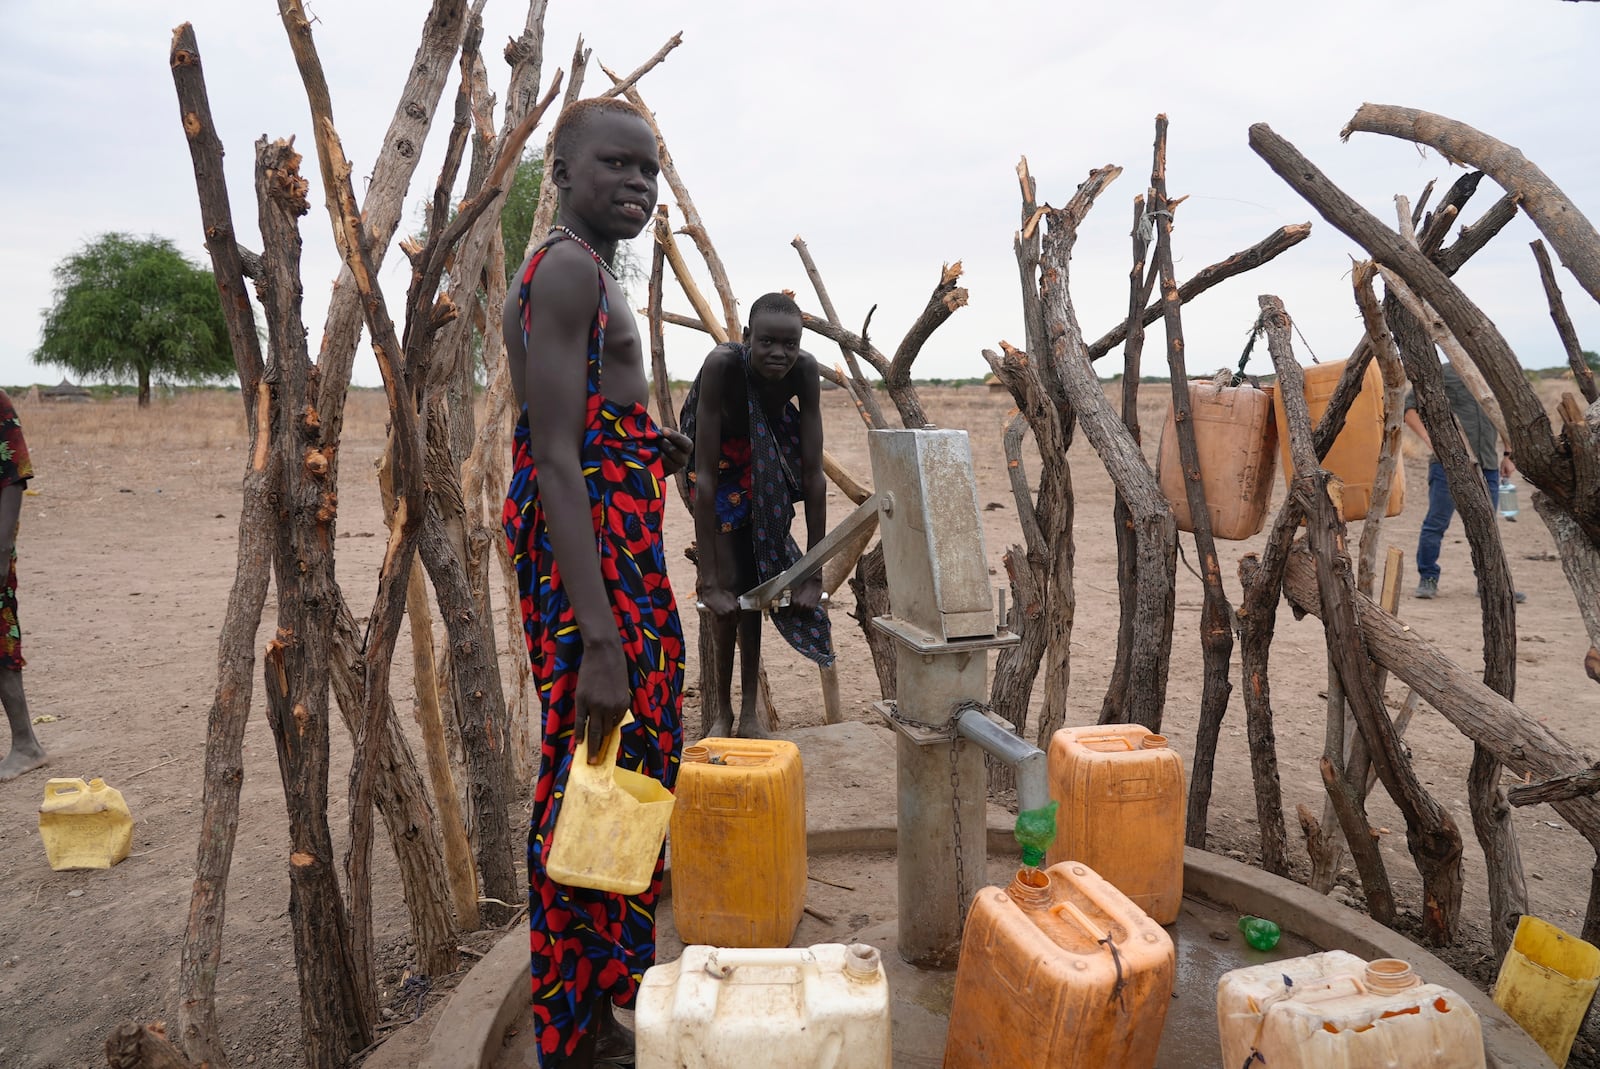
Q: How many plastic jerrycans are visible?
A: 10